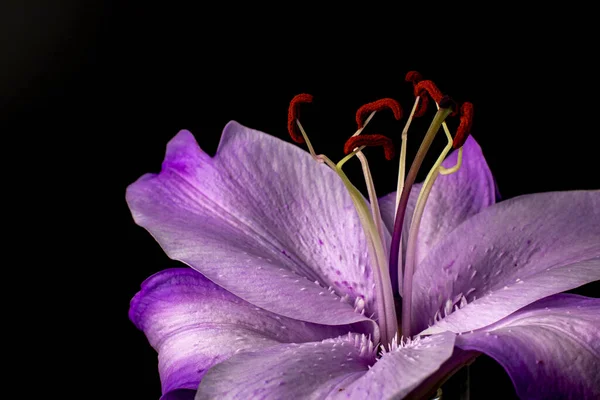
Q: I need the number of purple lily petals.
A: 6